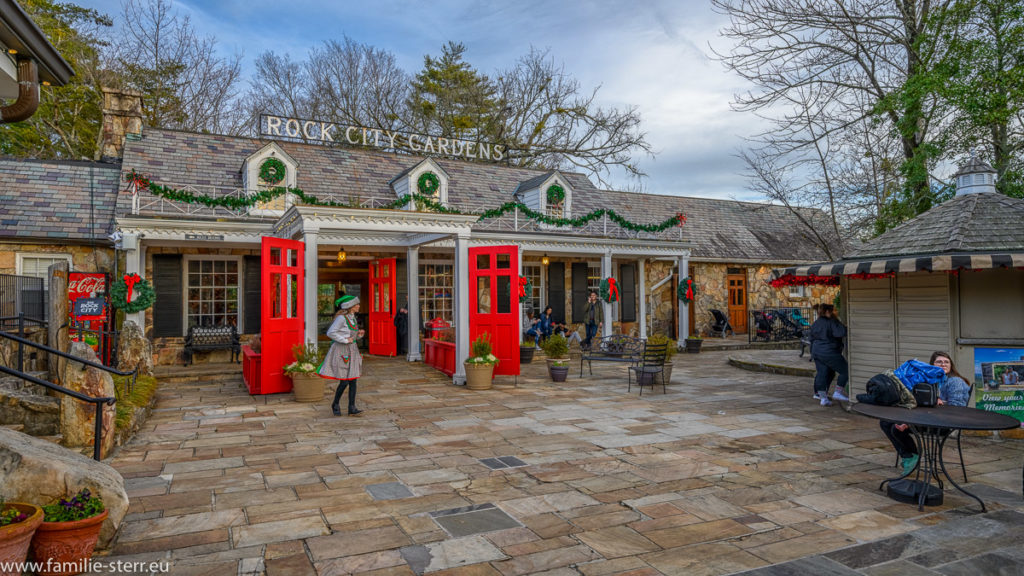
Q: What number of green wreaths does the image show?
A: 7